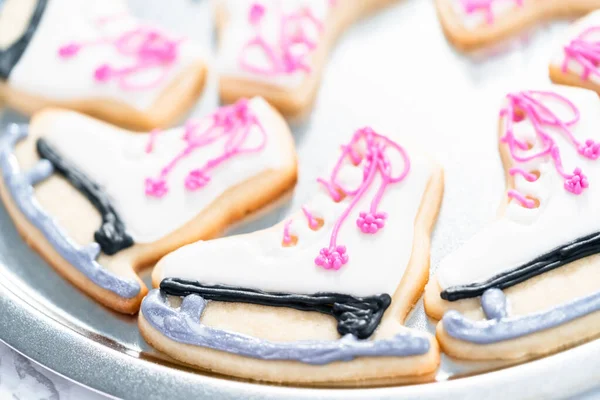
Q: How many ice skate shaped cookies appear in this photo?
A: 7